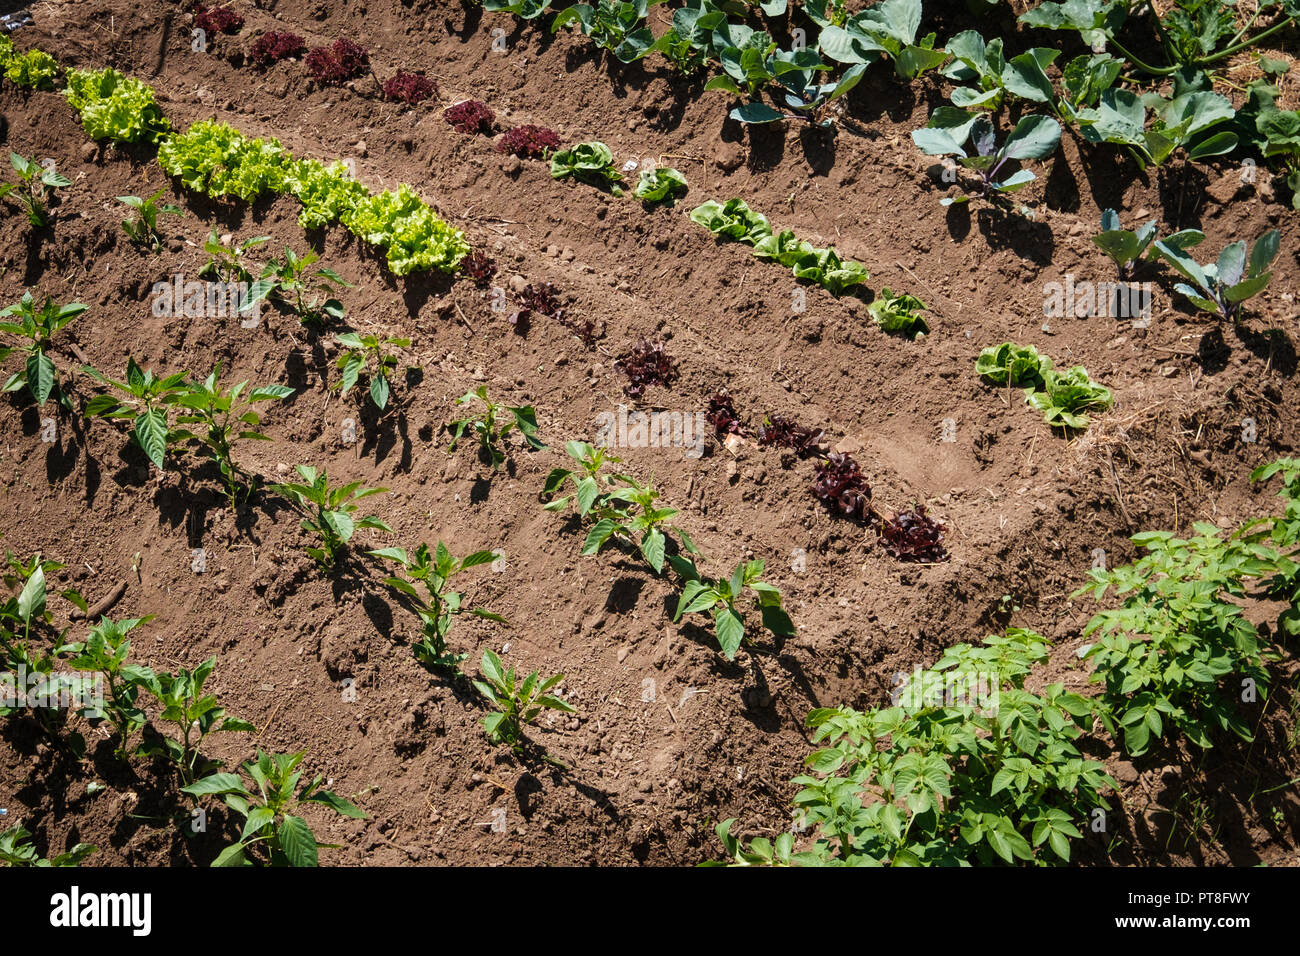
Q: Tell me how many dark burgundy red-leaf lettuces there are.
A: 14